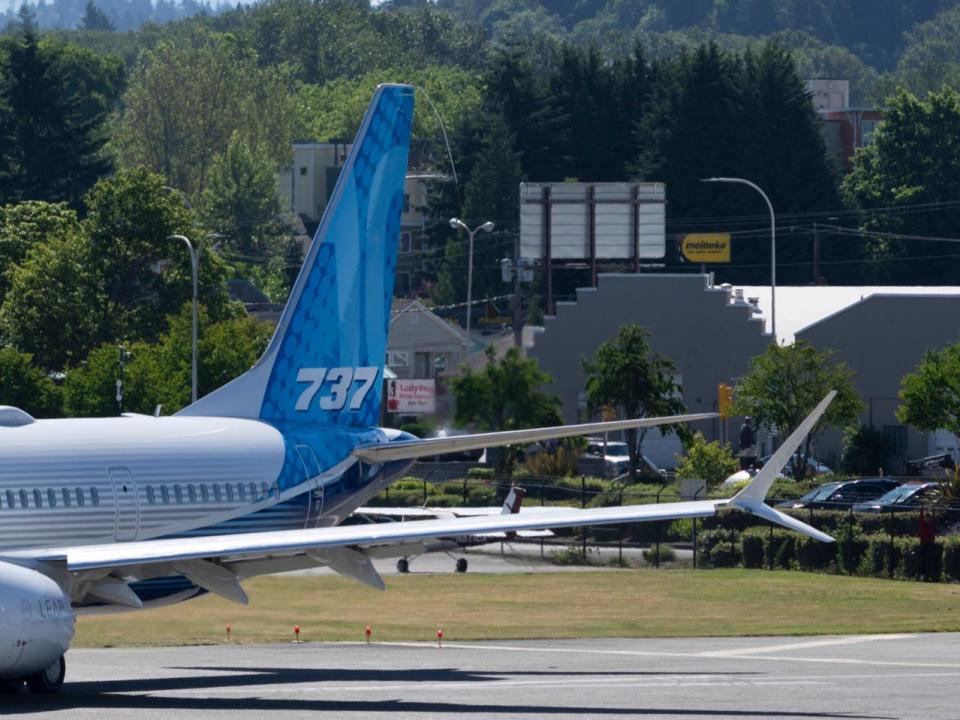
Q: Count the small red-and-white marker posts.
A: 4